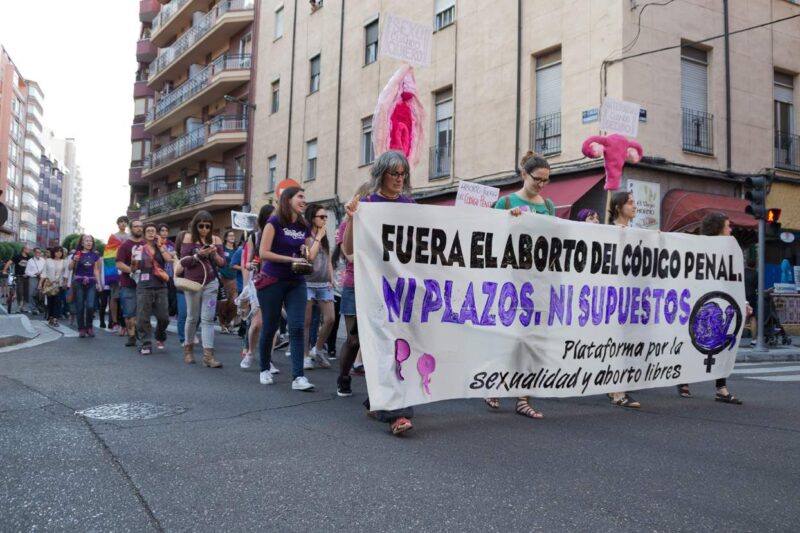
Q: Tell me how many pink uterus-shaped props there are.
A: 1